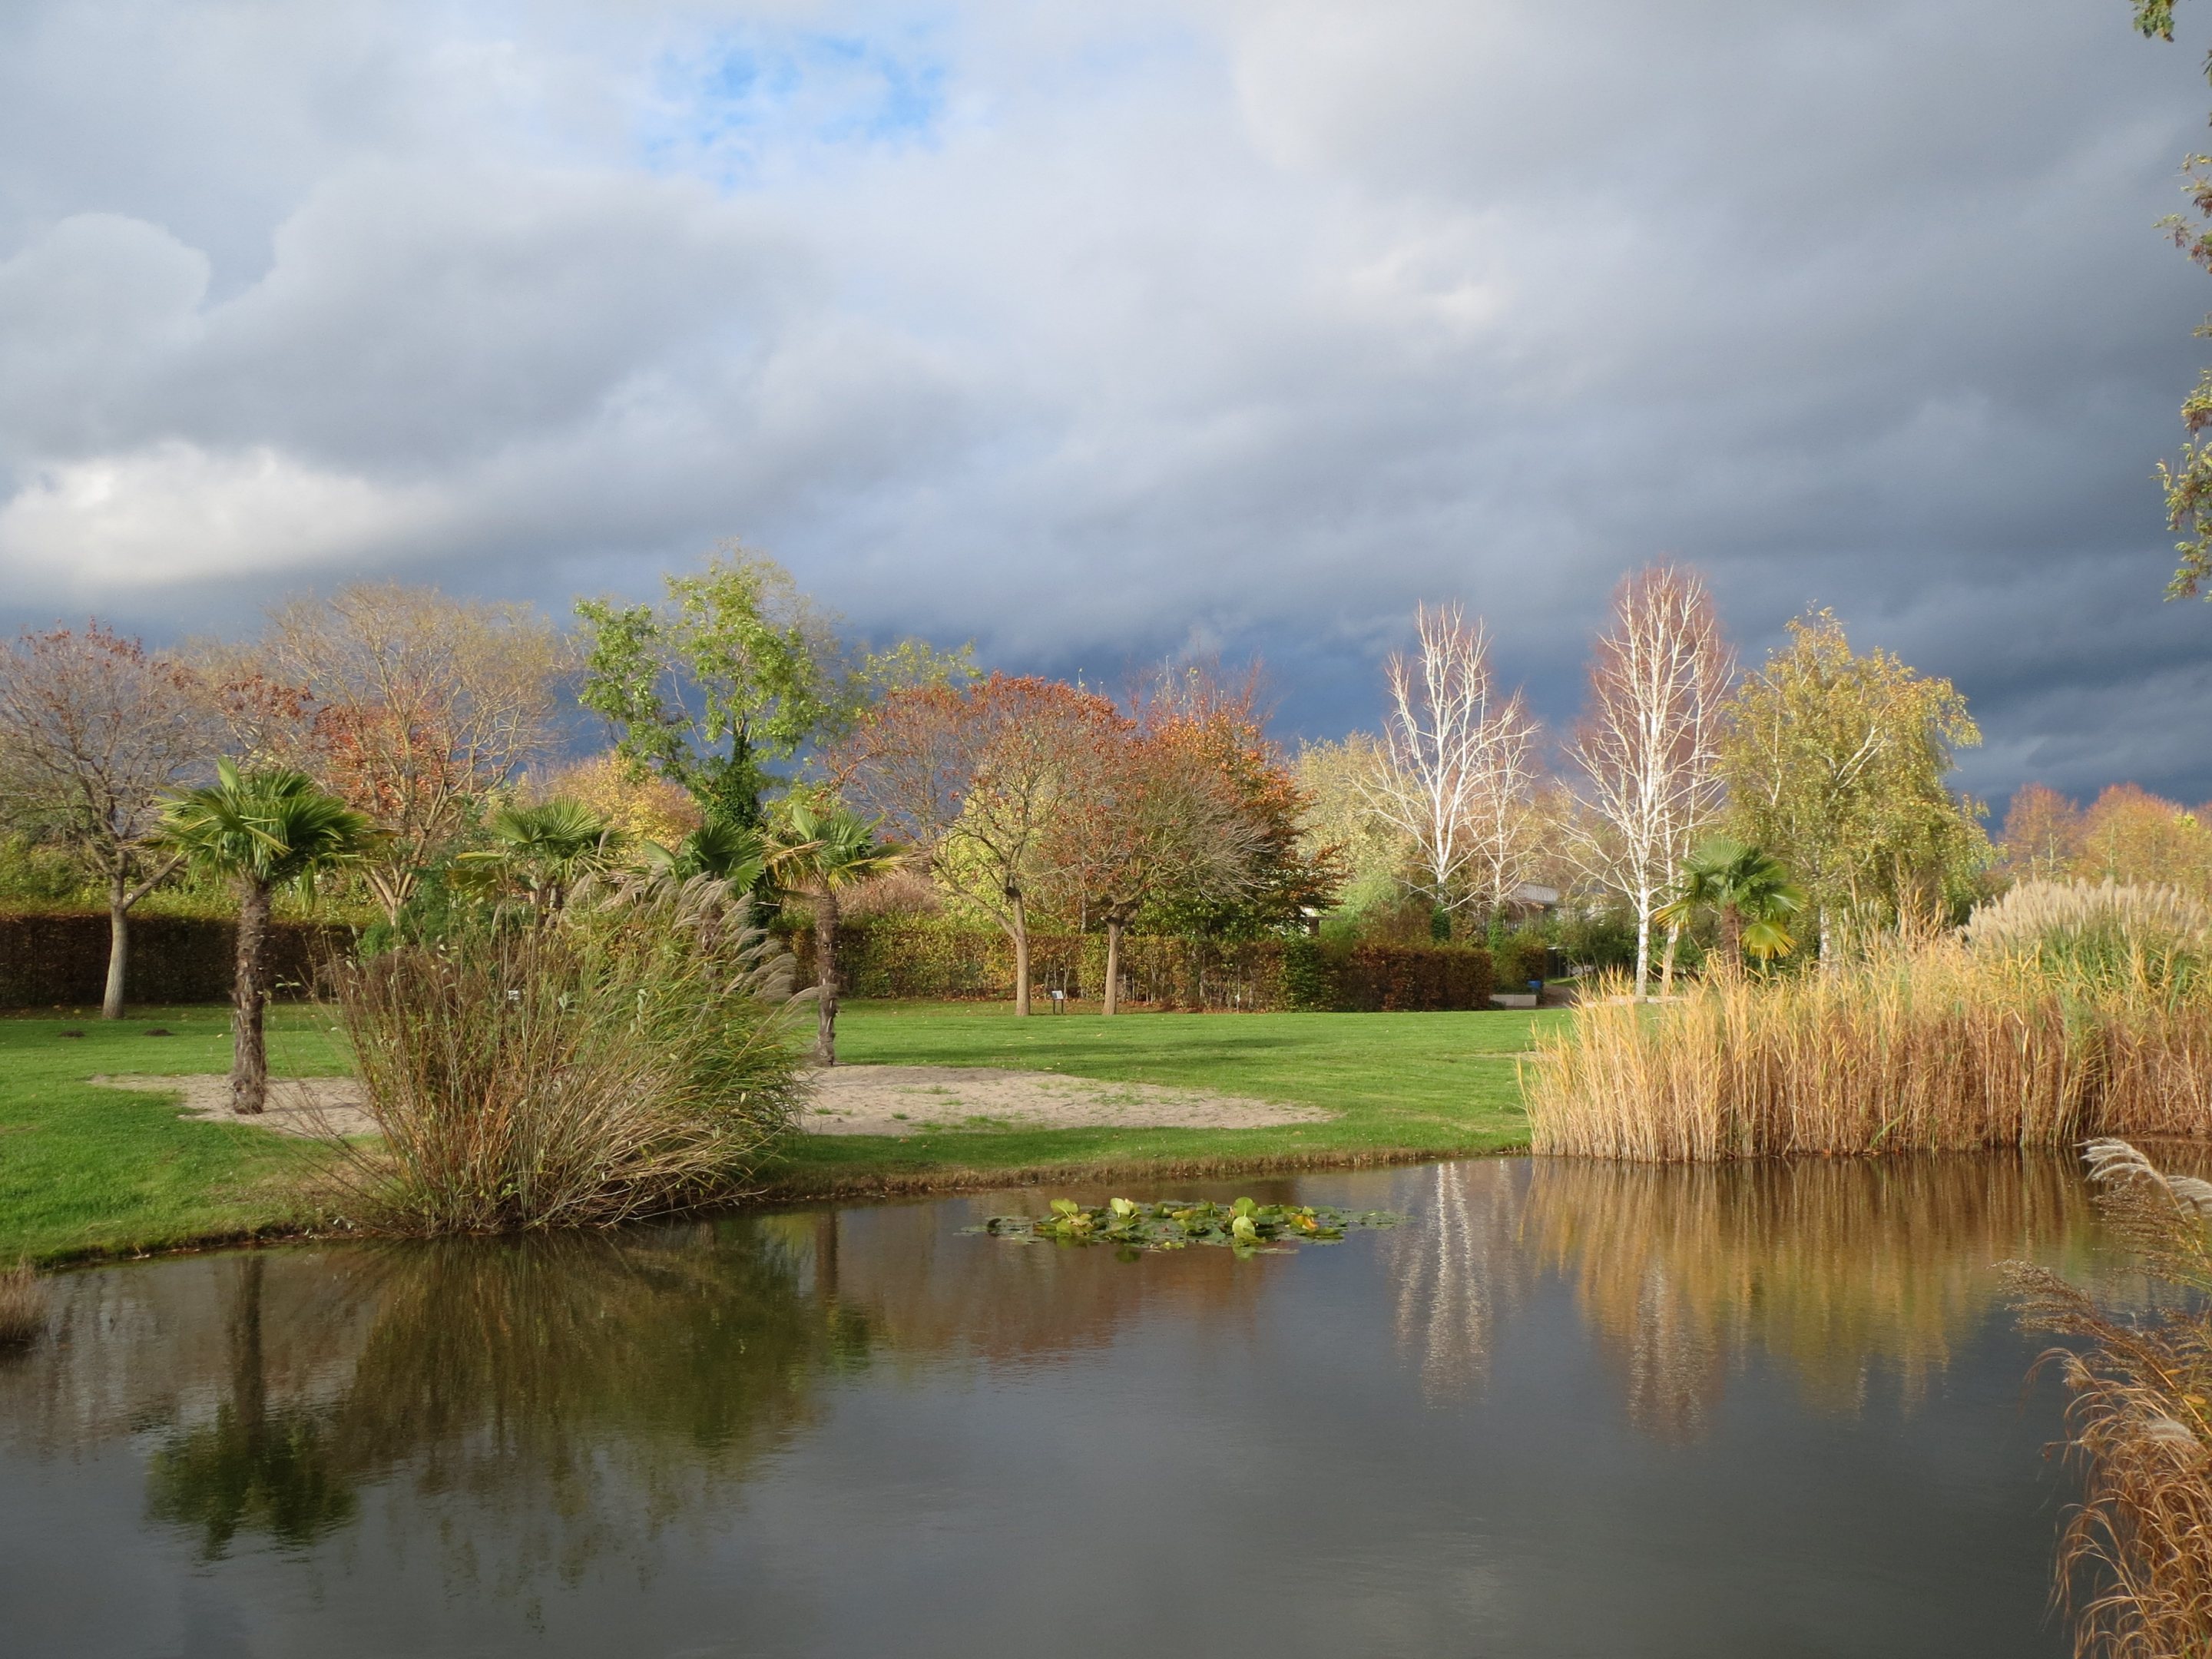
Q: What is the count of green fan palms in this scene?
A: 5